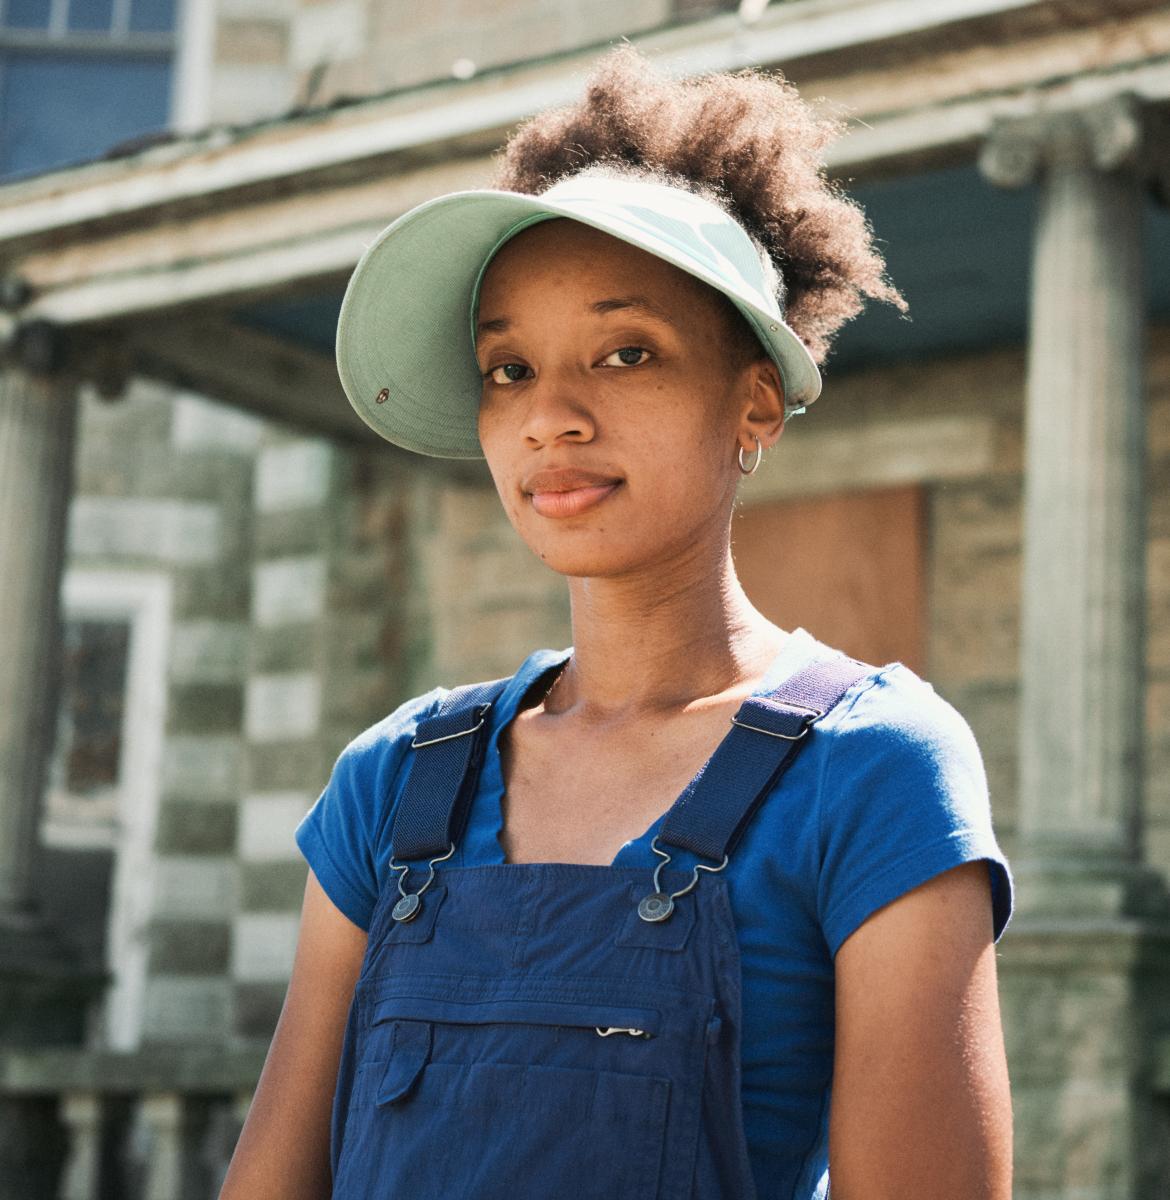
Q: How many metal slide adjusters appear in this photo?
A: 2